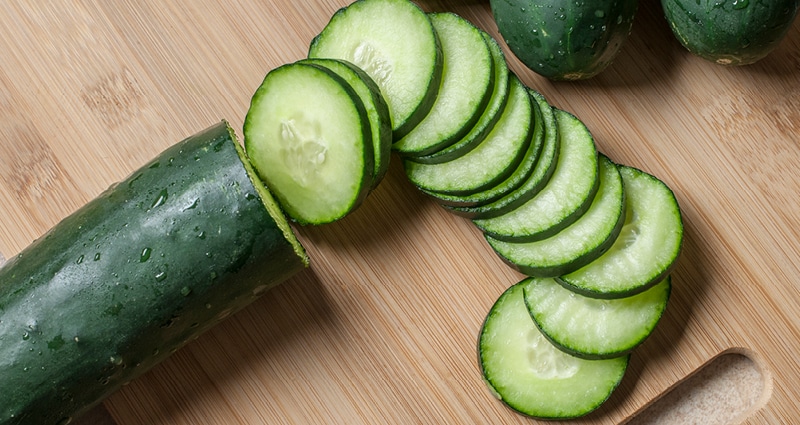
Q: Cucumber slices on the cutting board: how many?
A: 13